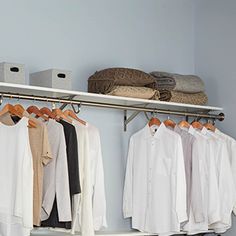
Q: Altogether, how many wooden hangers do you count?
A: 11